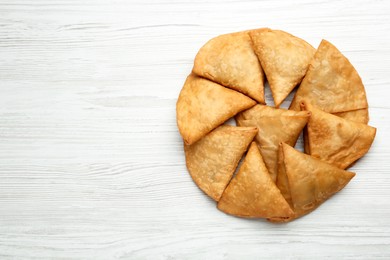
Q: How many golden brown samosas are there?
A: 9